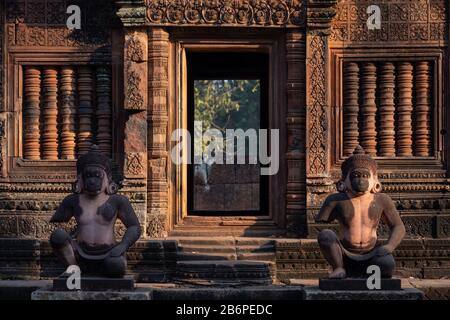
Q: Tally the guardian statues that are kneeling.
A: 2